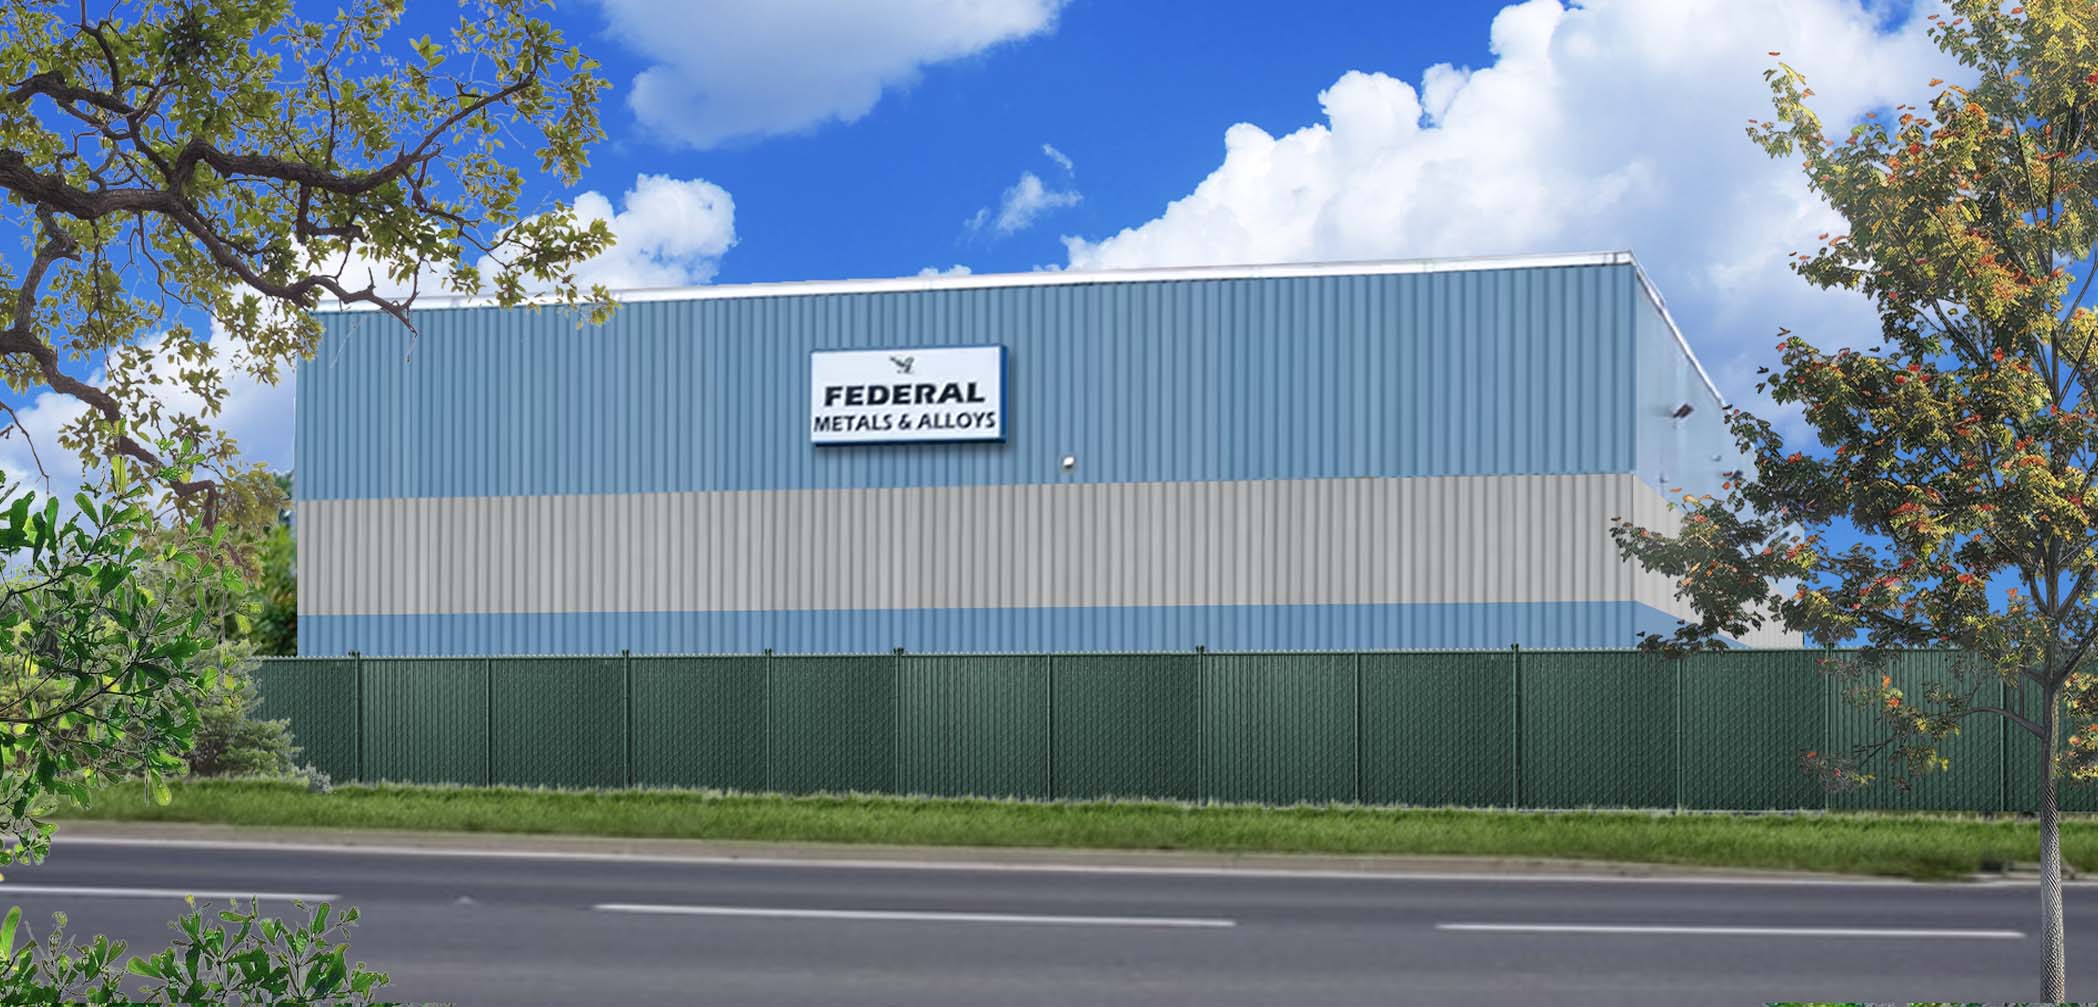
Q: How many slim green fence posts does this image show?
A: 12